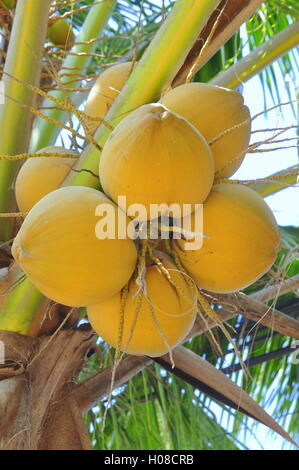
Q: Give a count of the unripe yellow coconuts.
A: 7